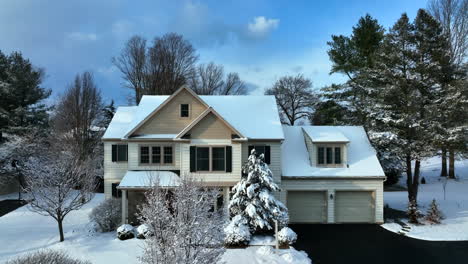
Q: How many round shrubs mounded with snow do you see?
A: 4